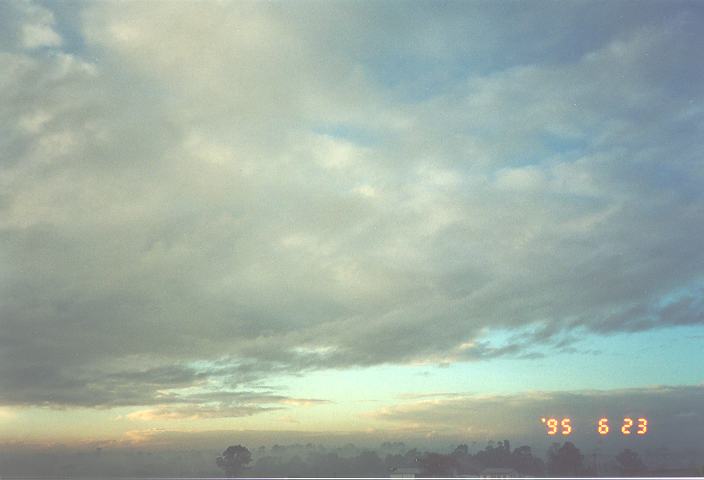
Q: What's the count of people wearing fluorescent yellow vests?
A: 0